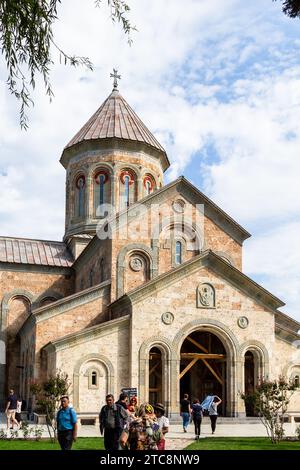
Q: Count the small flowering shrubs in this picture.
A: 2